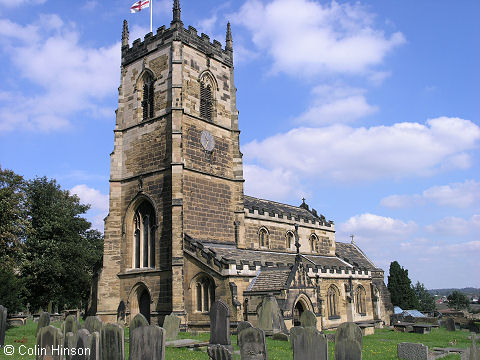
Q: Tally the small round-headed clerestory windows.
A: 3